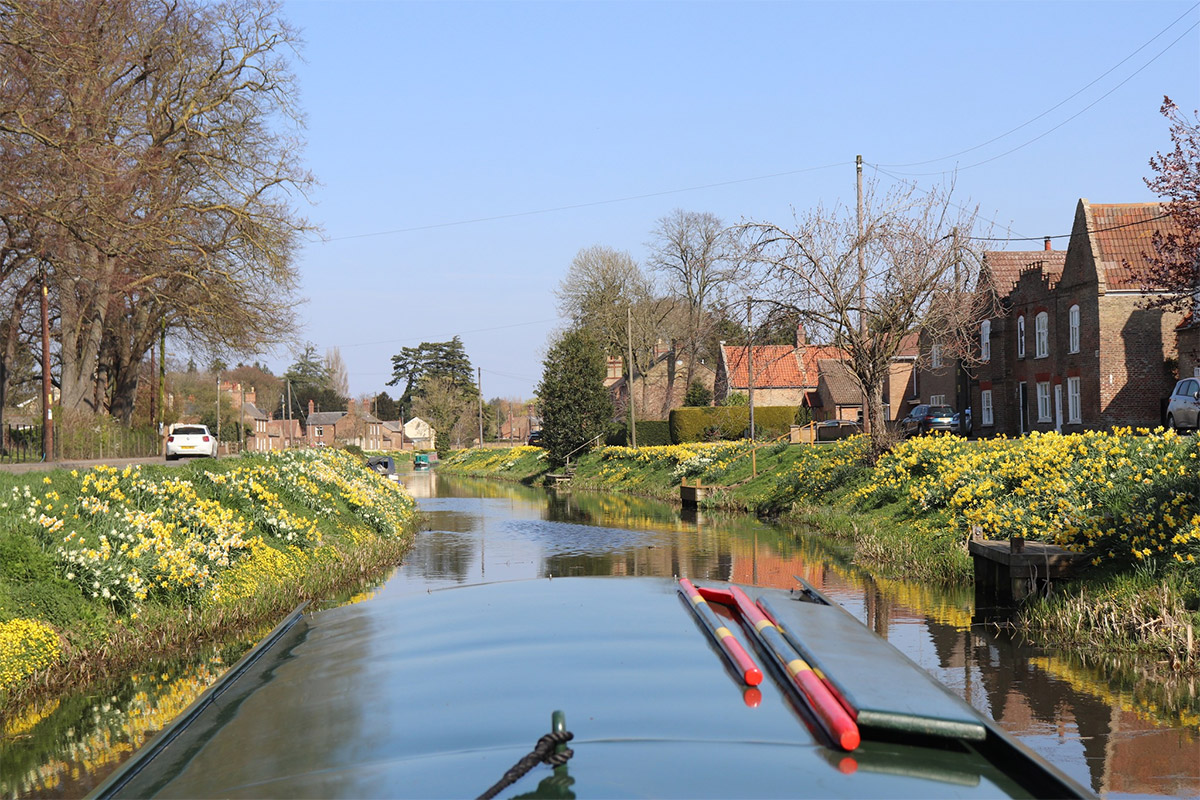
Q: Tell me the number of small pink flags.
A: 0